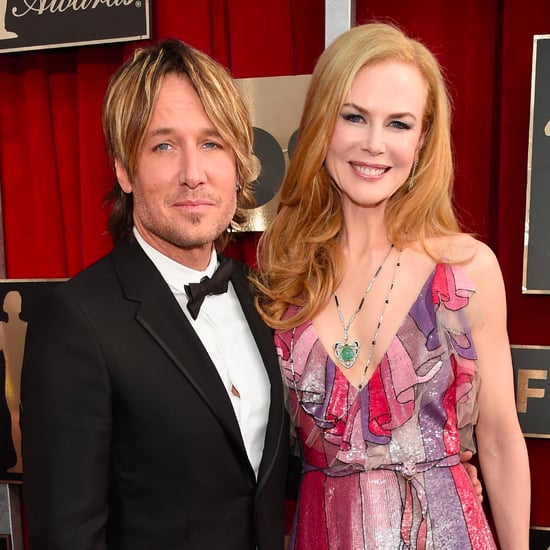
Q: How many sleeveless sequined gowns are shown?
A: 1